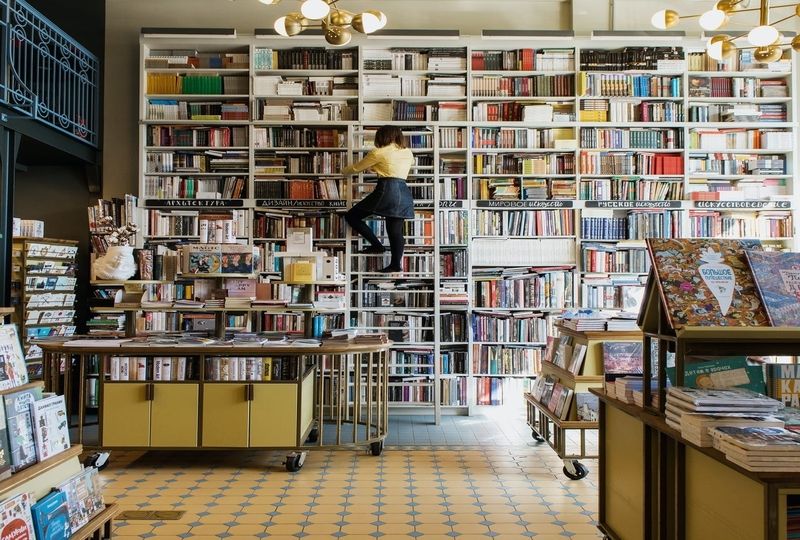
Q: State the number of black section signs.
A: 6